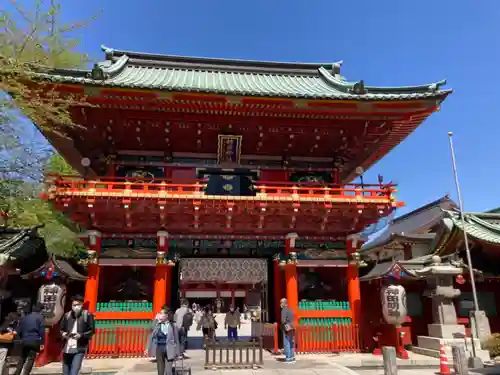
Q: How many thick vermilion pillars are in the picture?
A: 4